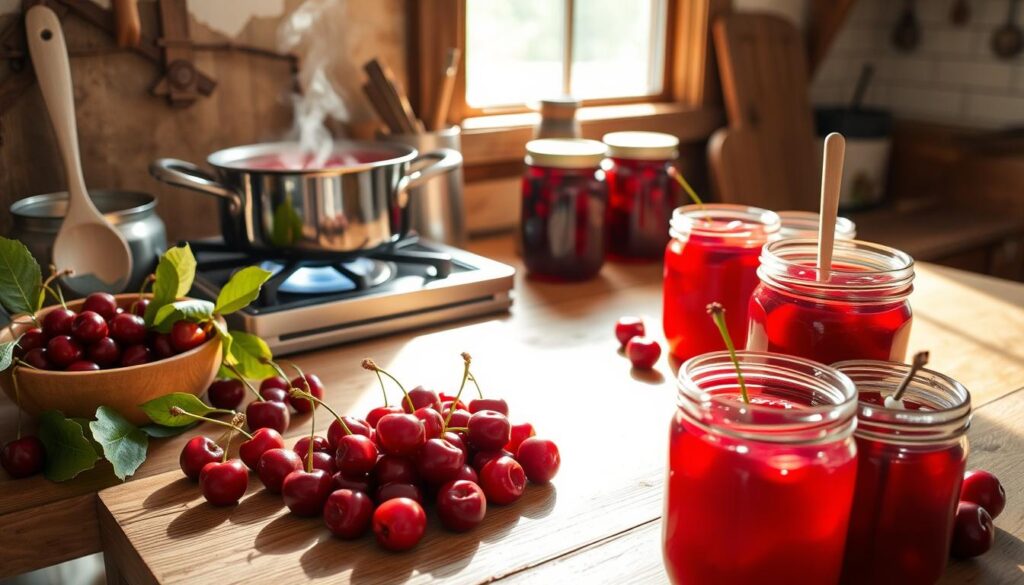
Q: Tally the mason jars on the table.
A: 7